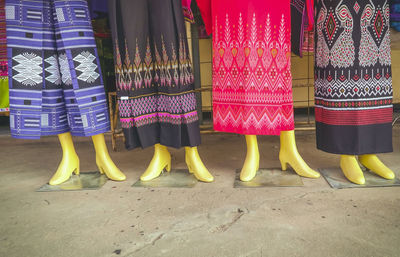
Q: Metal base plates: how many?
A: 4